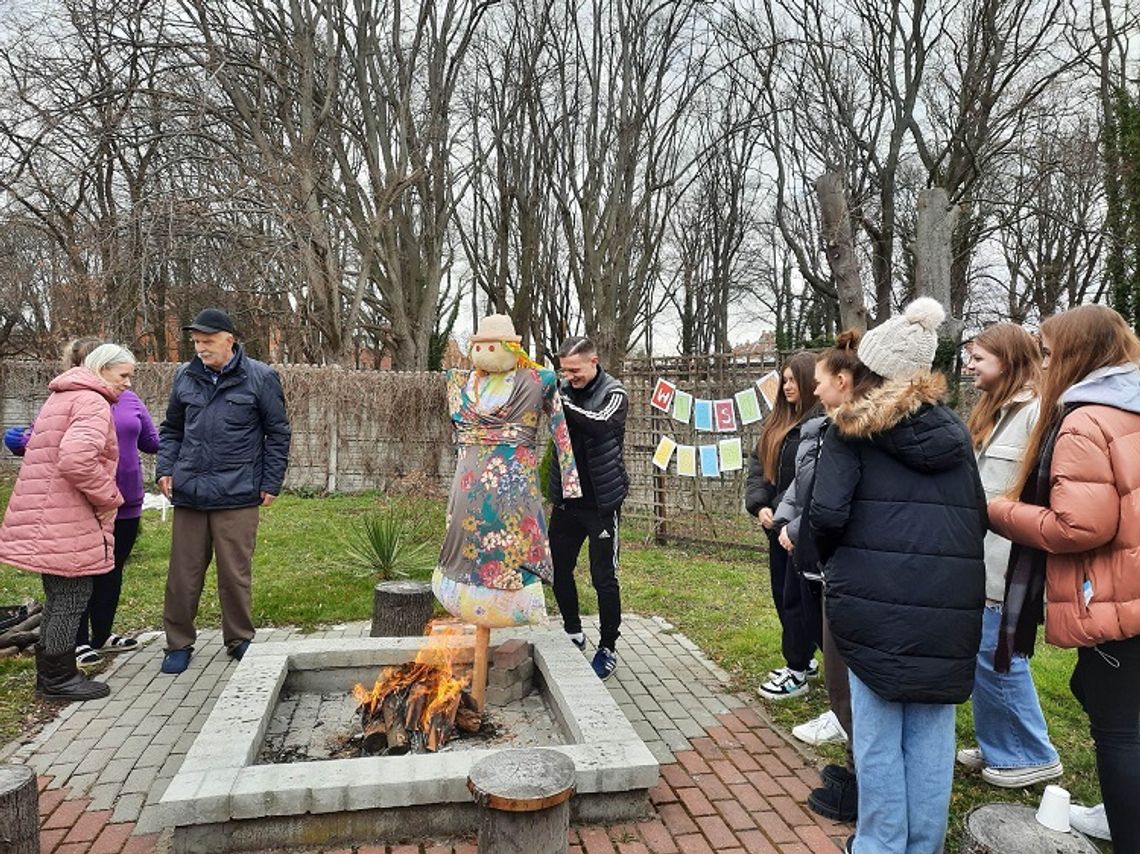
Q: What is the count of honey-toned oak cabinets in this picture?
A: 0